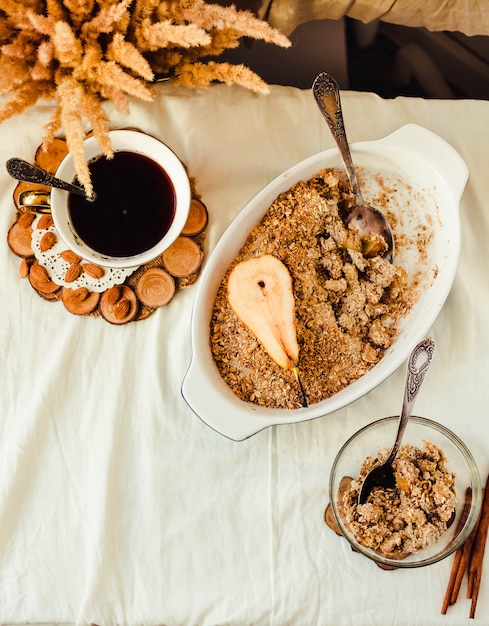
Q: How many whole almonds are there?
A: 11